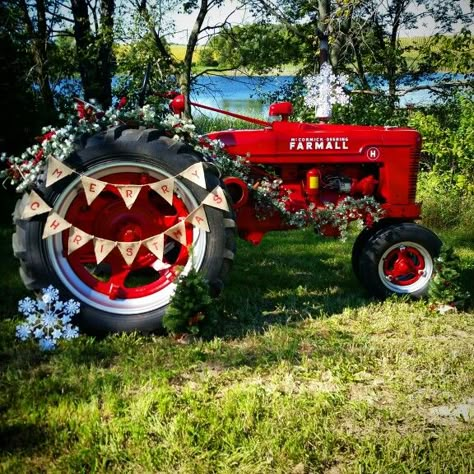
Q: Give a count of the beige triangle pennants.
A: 14